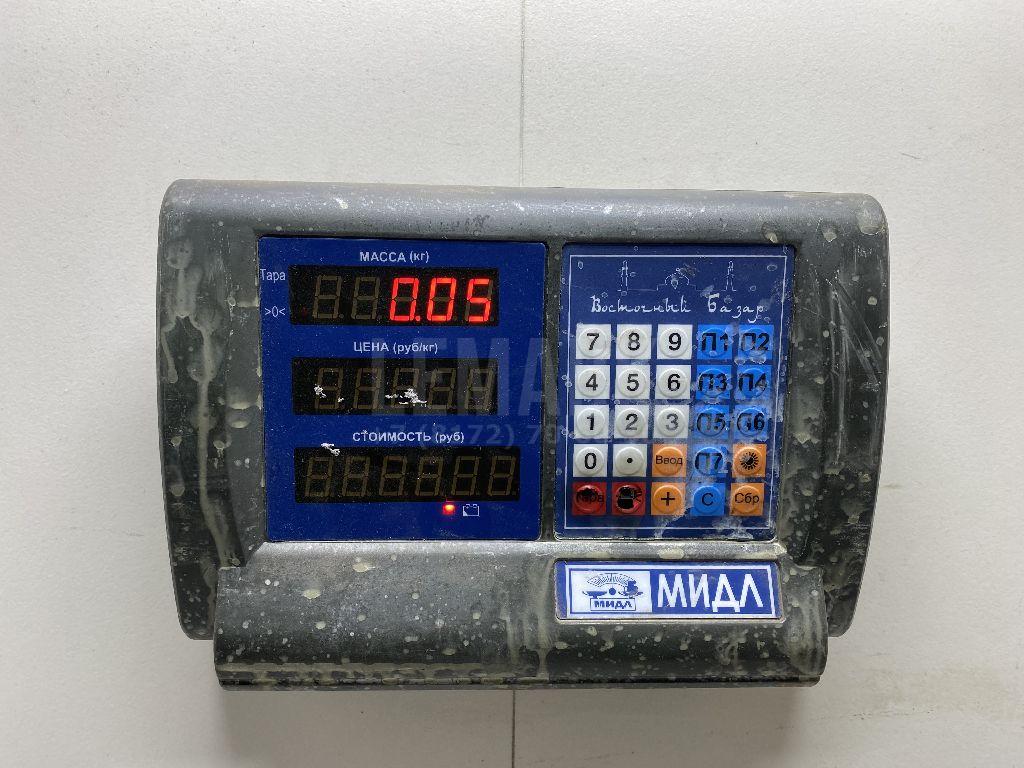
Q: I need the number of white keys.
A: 11